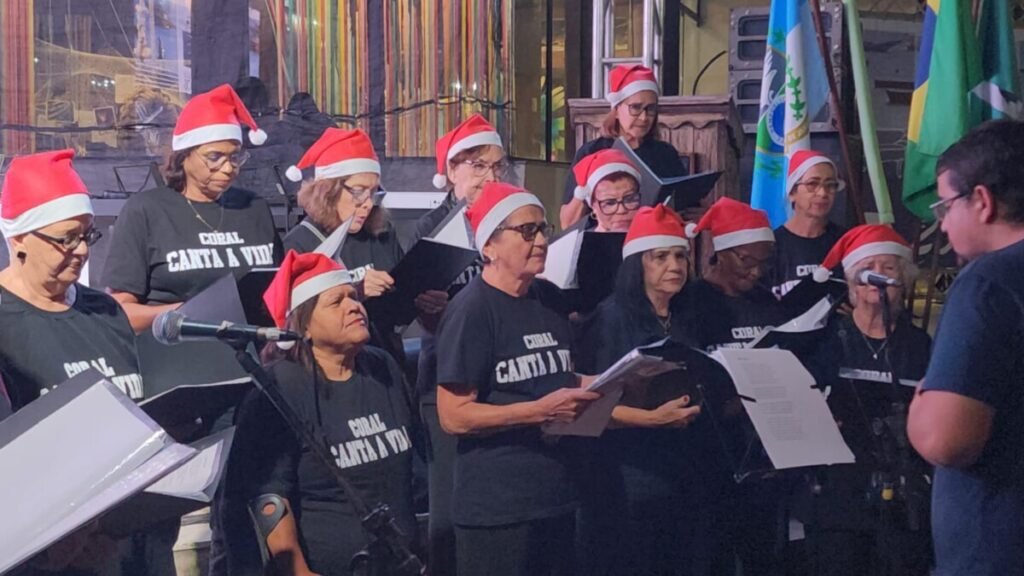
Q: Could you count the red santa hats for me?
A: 12